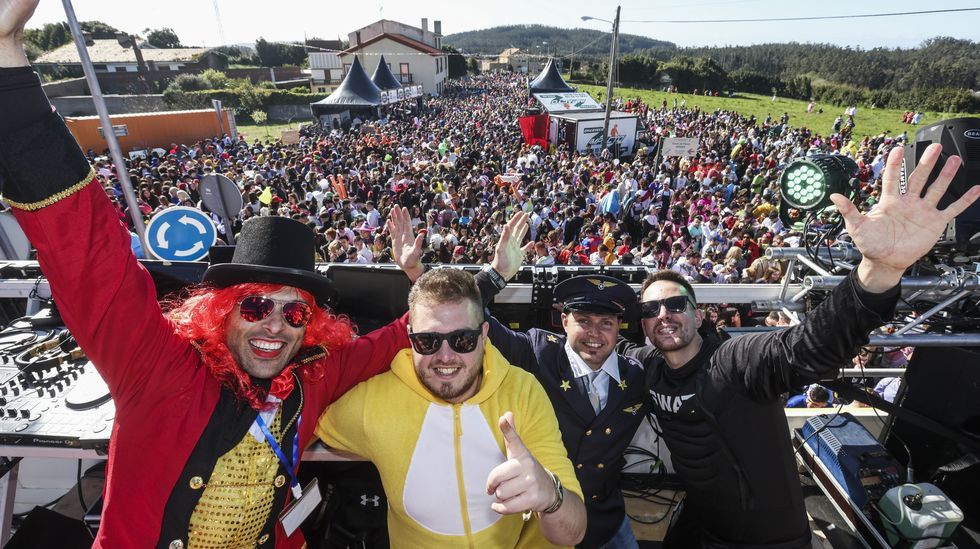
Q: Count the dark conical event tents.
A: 3